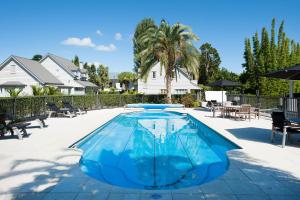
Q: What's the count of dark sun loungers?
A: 4